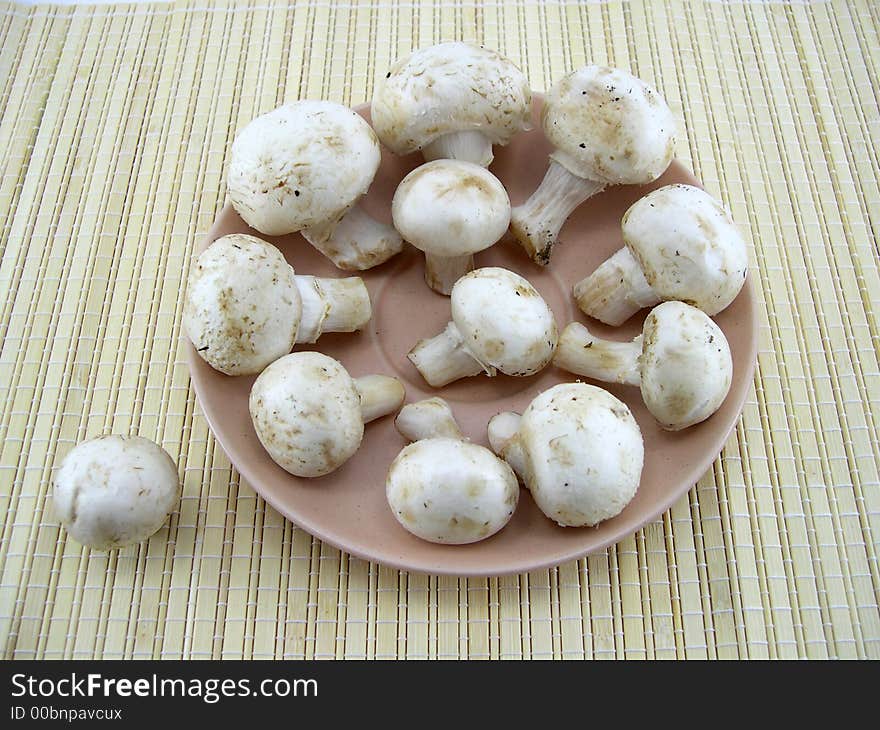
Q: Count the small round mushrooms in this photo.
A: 12